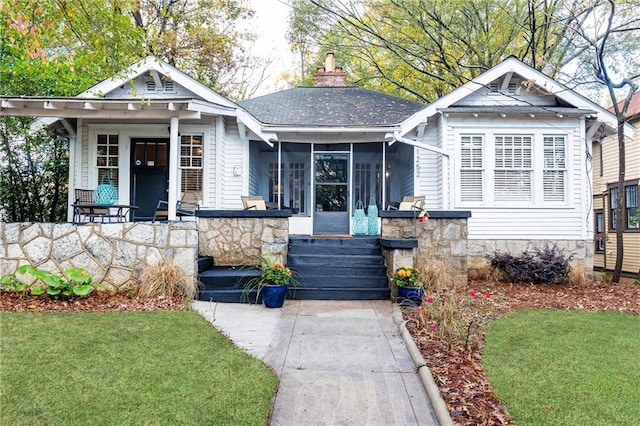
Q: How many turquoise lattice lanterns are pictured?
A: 3